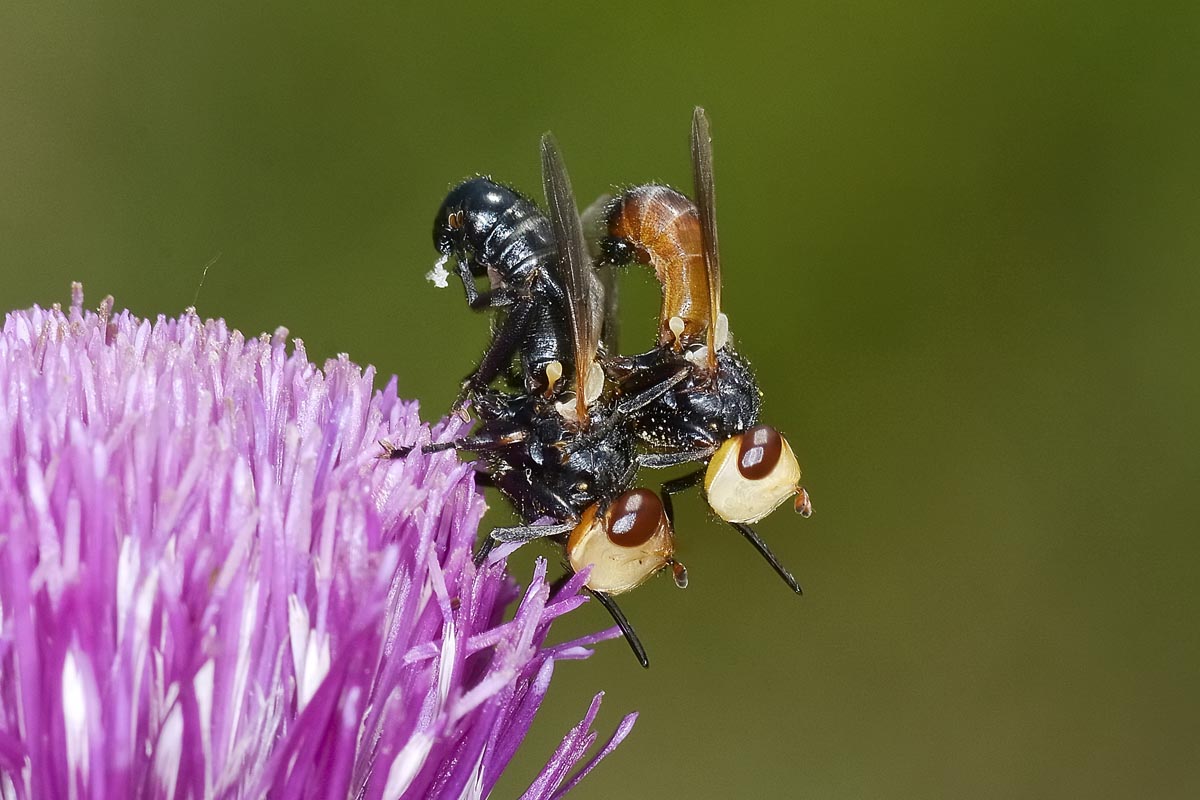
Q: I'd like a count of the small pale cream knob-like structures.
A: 2